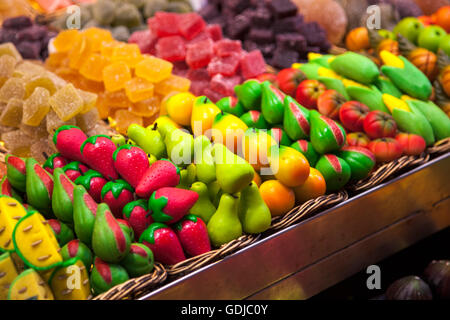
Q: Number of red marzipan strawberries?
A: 12